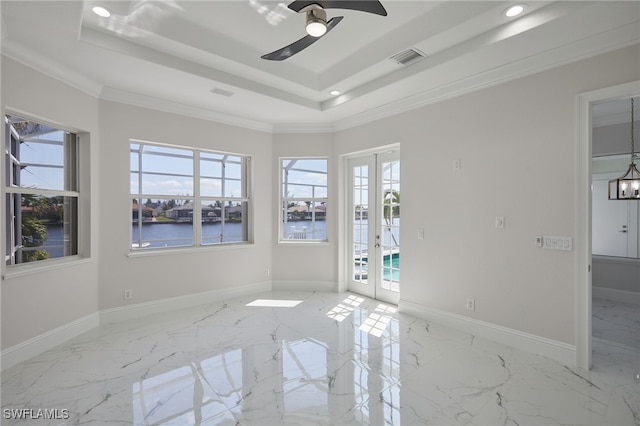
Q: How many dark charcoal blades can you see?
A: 2